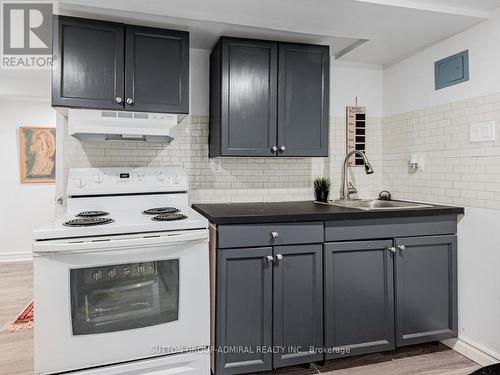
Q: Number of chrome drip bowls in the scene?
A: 4